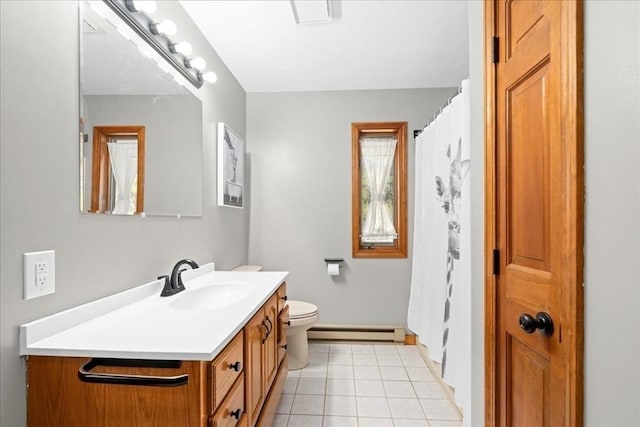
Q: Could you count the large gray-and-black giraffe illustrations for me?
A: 1